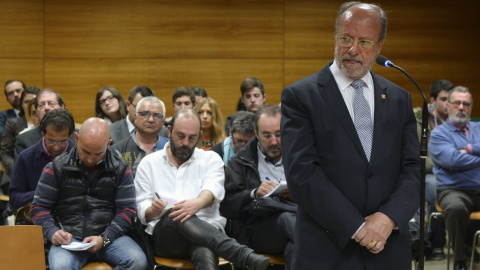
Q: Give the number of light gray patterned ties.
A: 1